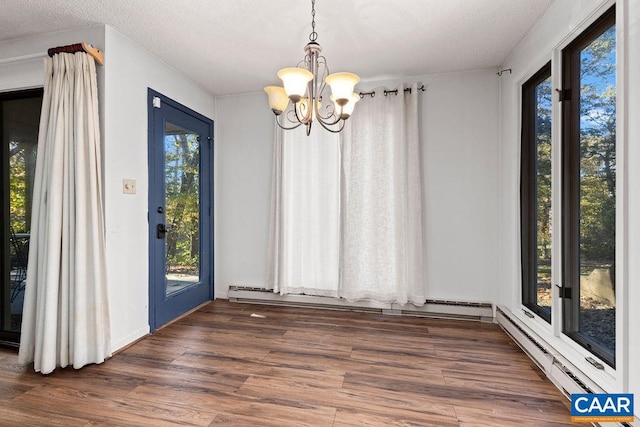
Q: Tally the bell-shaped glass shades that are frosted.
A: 5